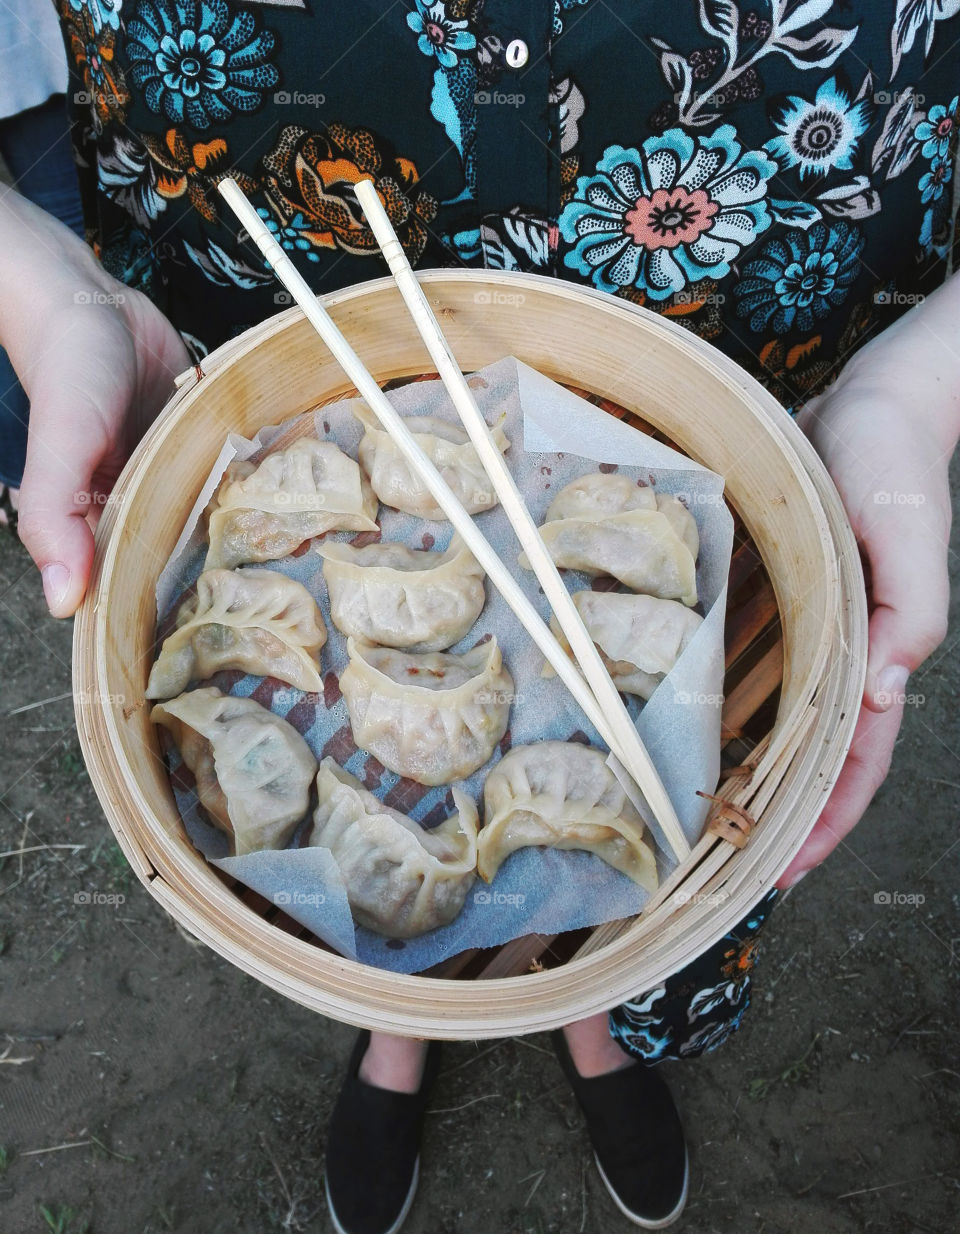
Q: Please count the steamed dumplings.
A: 10